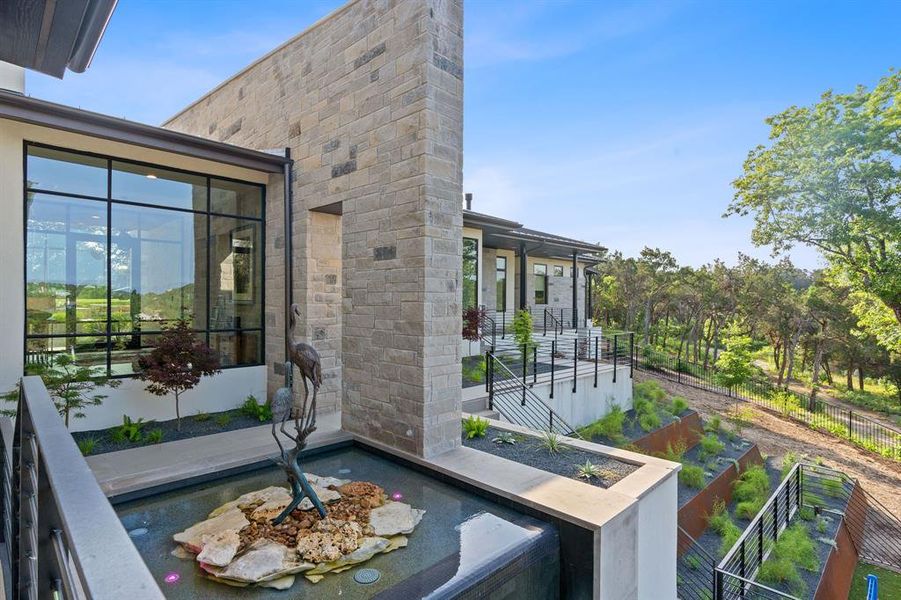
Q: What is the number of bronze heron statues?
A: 2